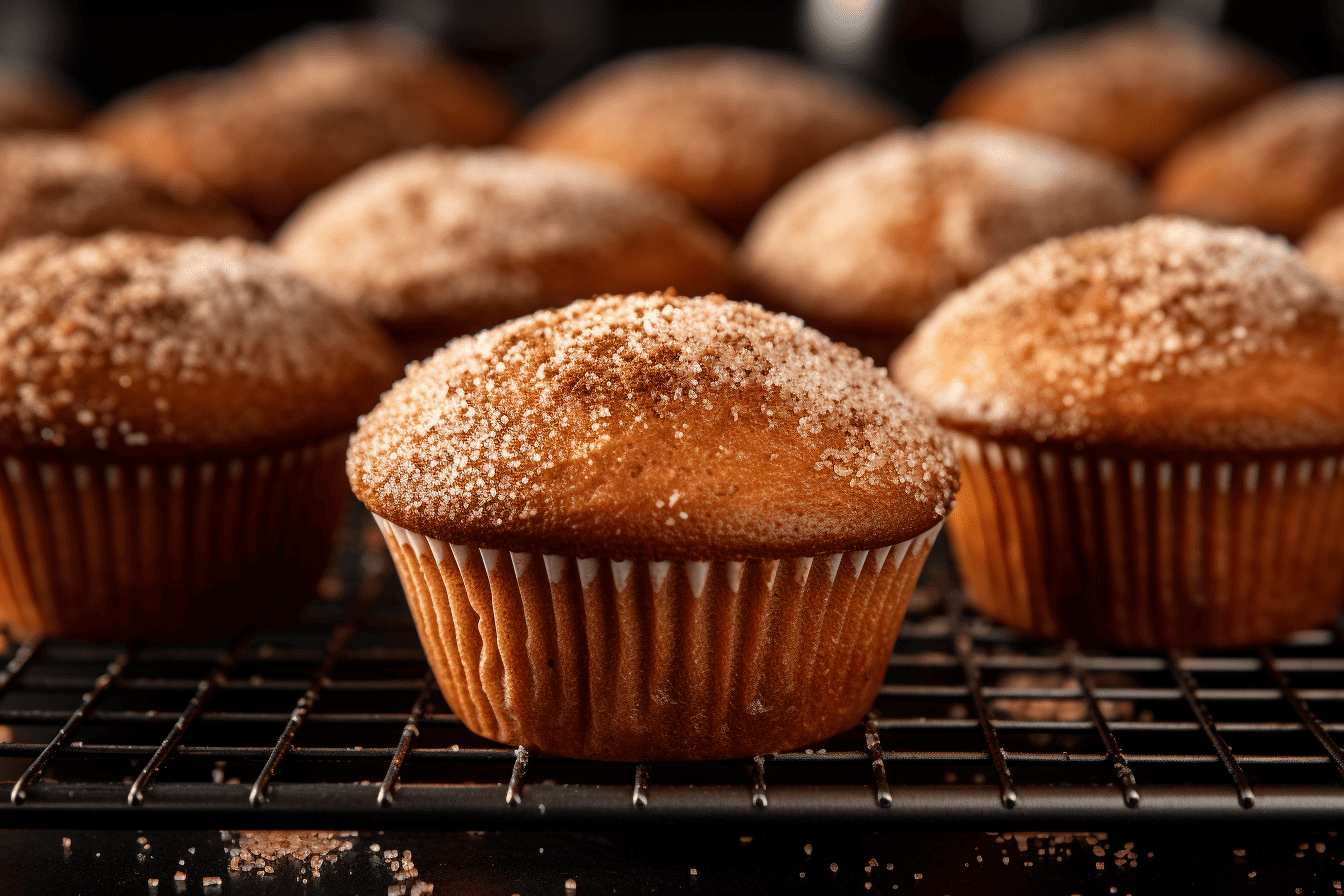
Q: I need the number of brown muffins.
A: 12